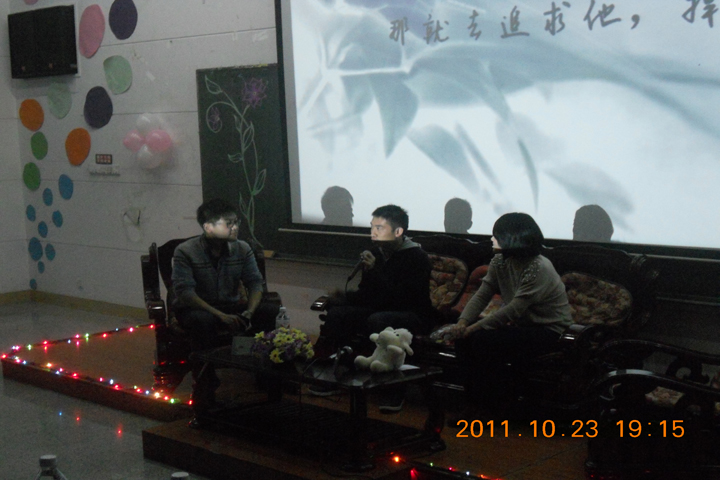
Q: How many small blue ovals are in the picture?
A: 9